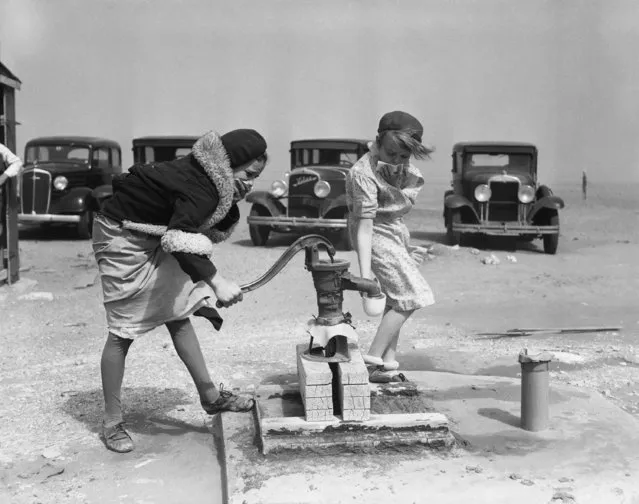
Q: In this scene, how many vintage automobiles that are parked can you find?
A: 4